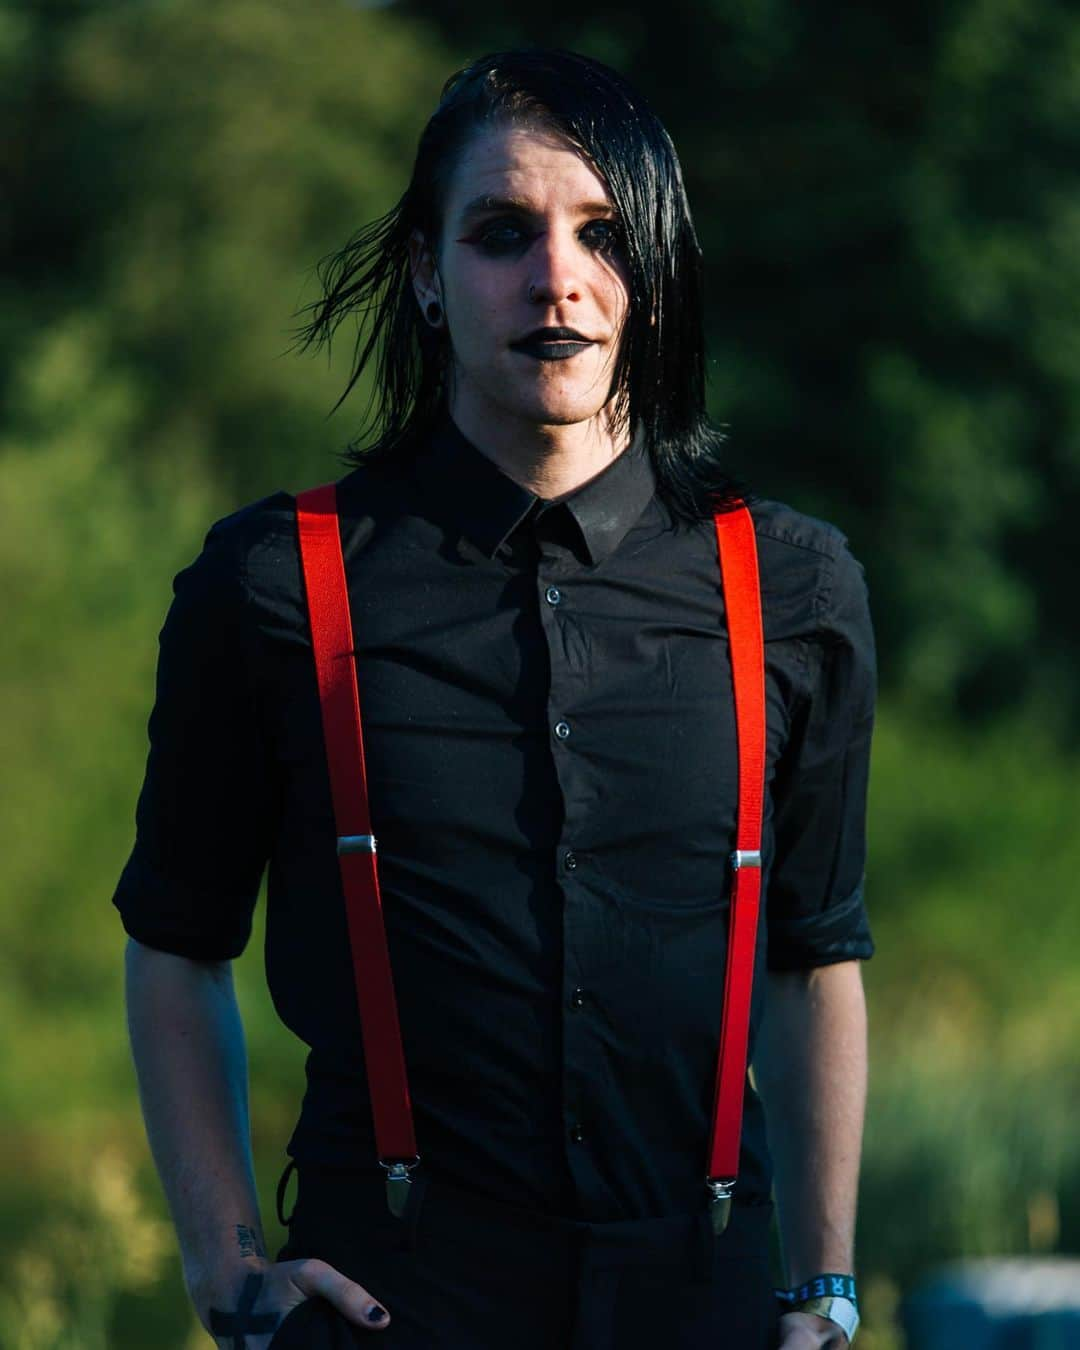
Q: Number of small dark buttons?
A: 5